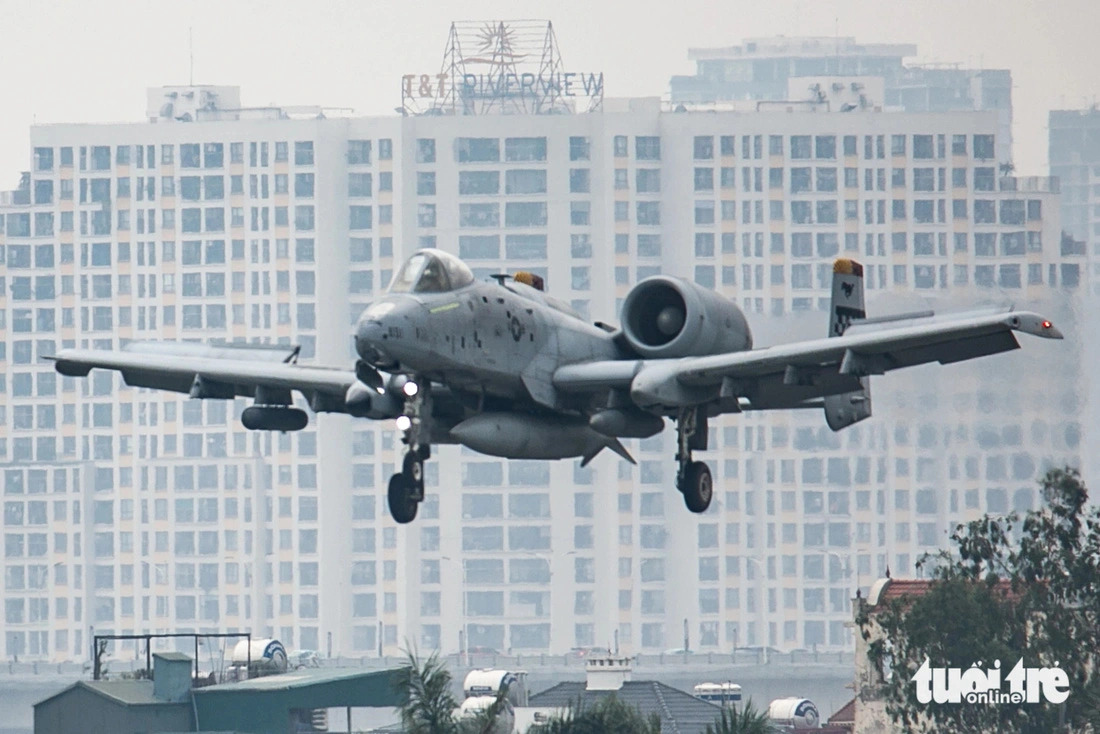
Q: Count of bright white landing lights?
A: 2